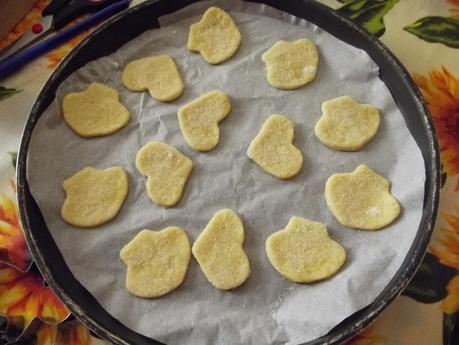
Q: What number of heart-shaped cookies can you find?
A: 5